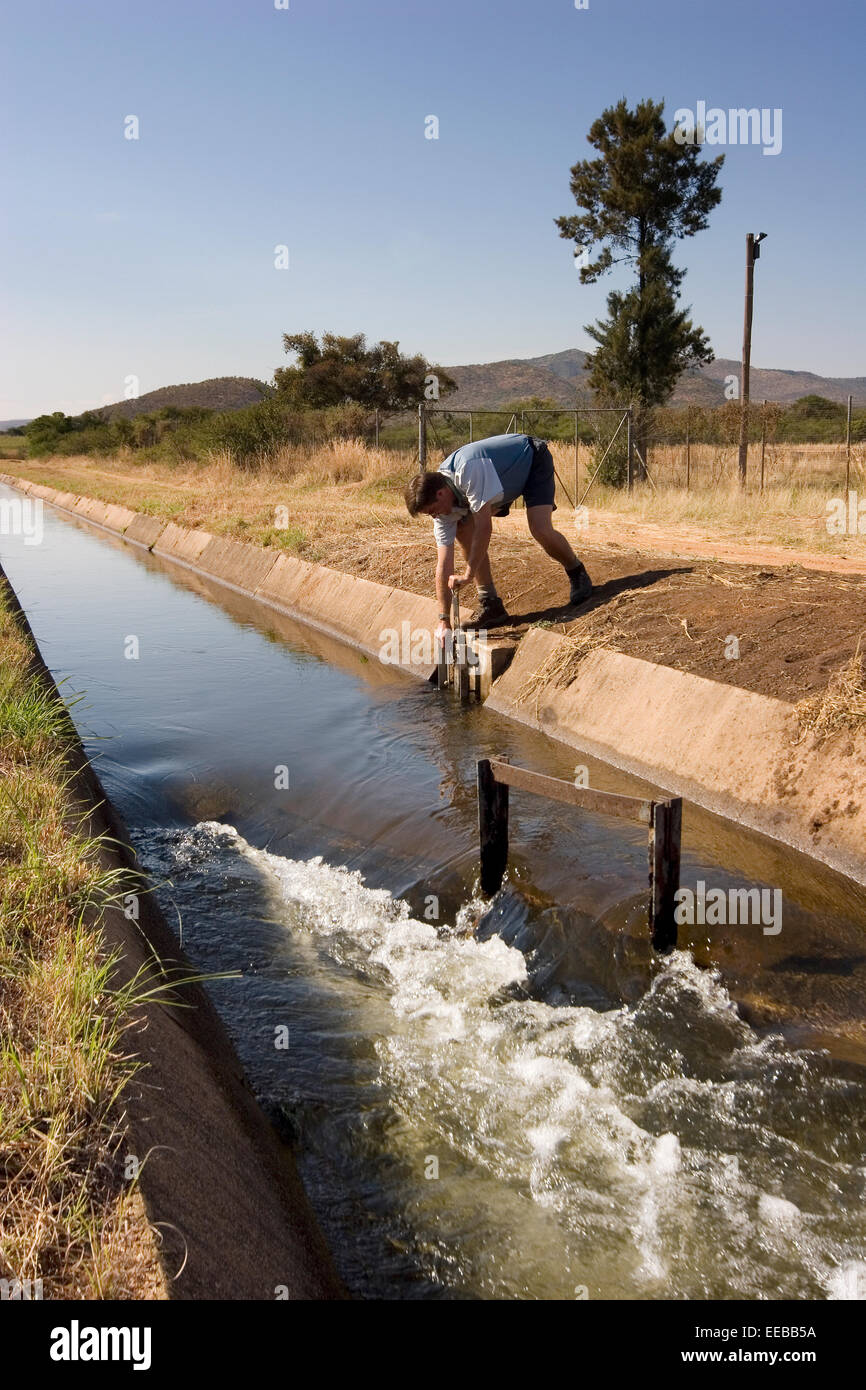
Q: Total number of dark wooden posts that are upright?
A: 2